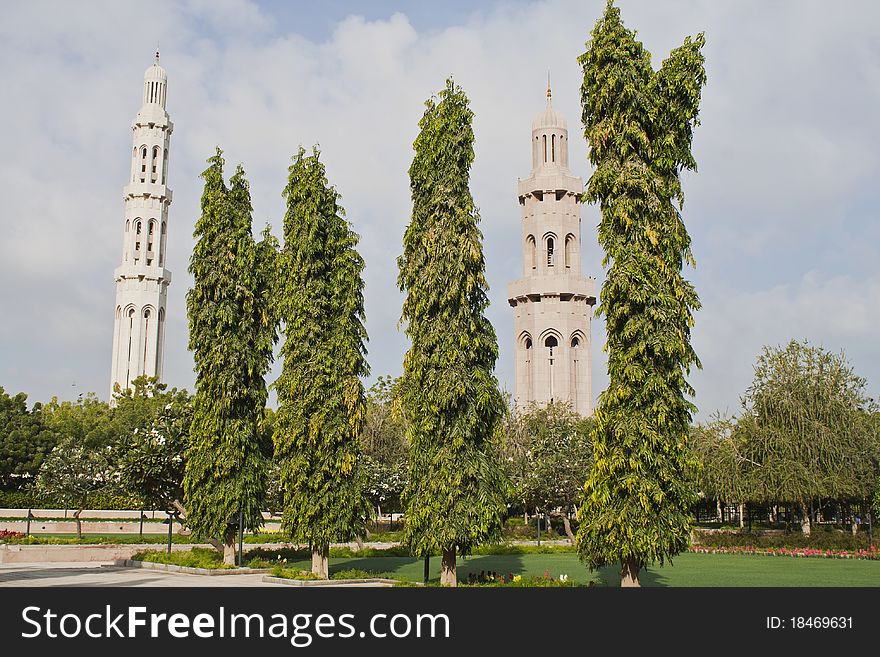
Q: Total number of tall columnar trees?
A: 4